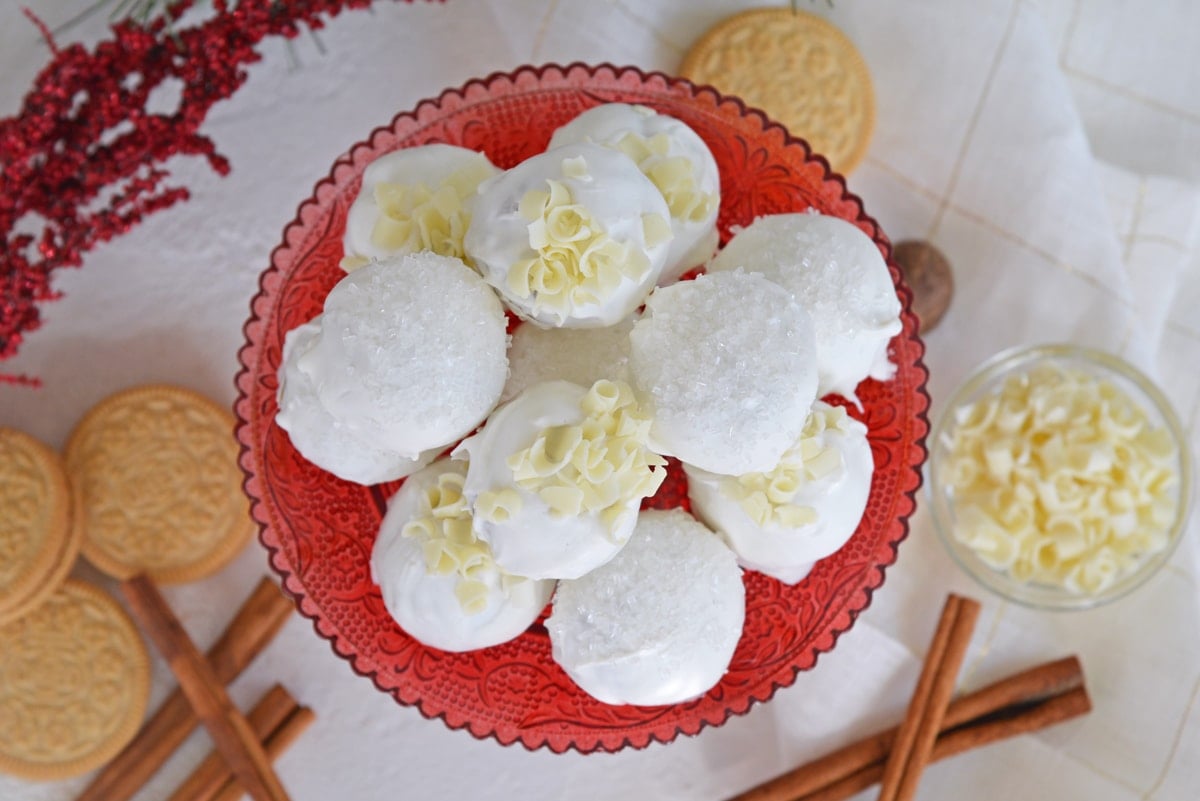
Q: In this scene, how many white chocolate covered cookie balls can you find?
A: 12